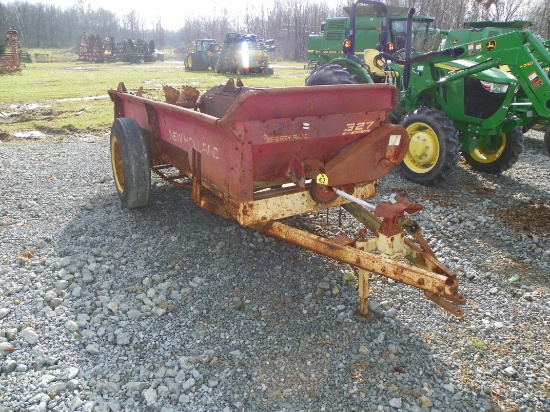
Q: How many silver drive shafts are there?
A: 1